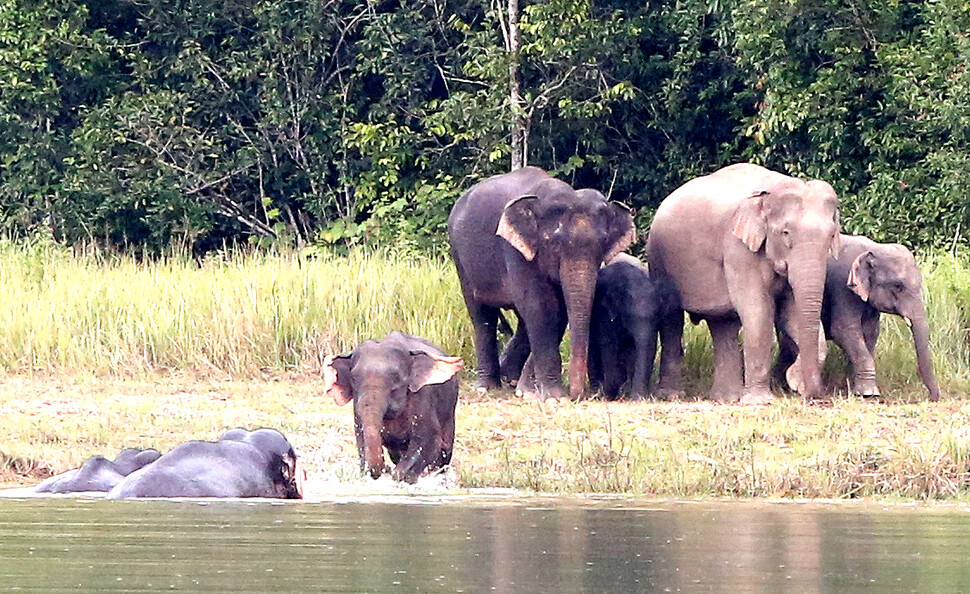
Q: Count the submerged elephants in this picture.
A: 2